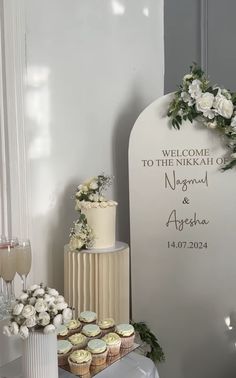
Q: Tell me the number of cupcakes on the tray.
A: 11